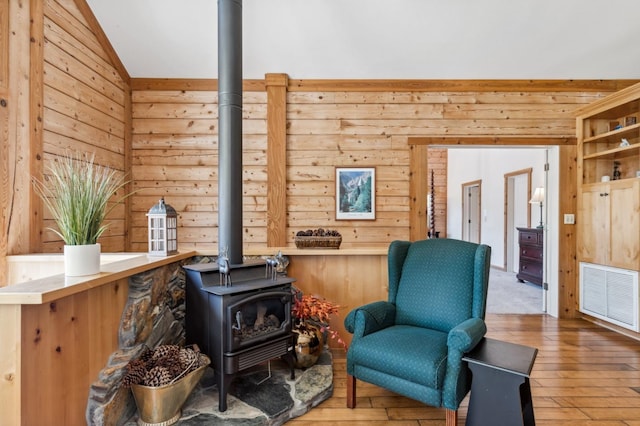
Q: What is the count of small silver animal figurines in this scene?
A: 2